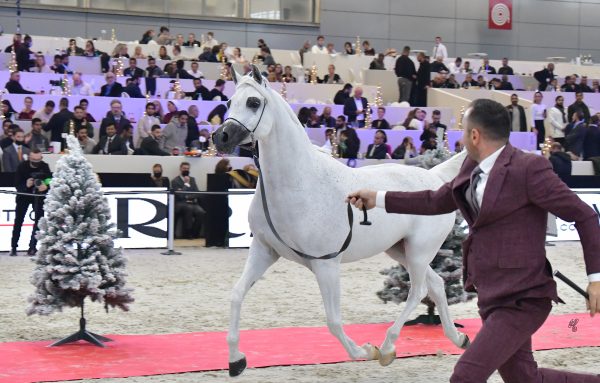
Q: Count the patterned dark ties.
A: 1